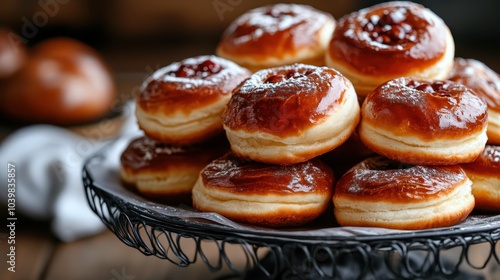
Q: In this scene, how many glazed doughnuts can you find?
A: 10